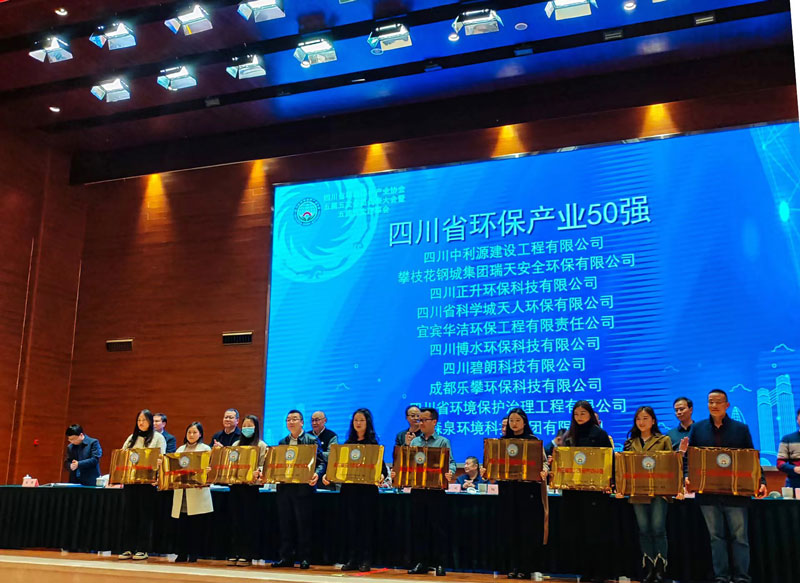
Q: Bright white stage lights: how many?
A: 11